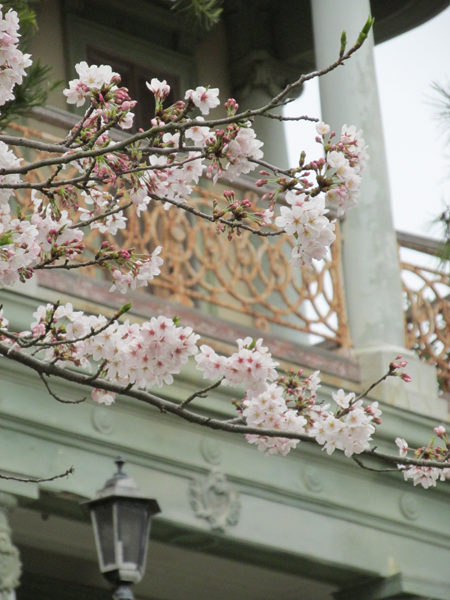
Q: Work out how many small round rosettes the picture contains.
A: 4